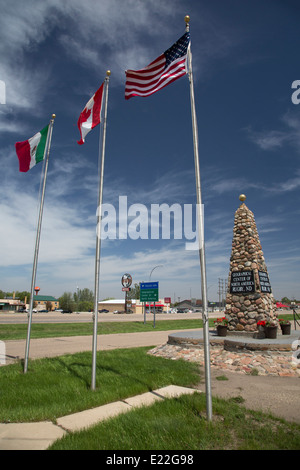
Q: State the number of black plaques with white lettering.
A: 2